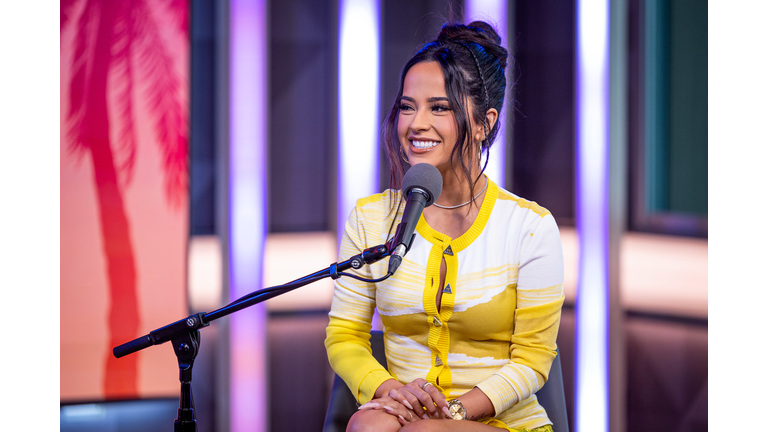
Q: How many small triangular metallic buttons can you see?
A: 4